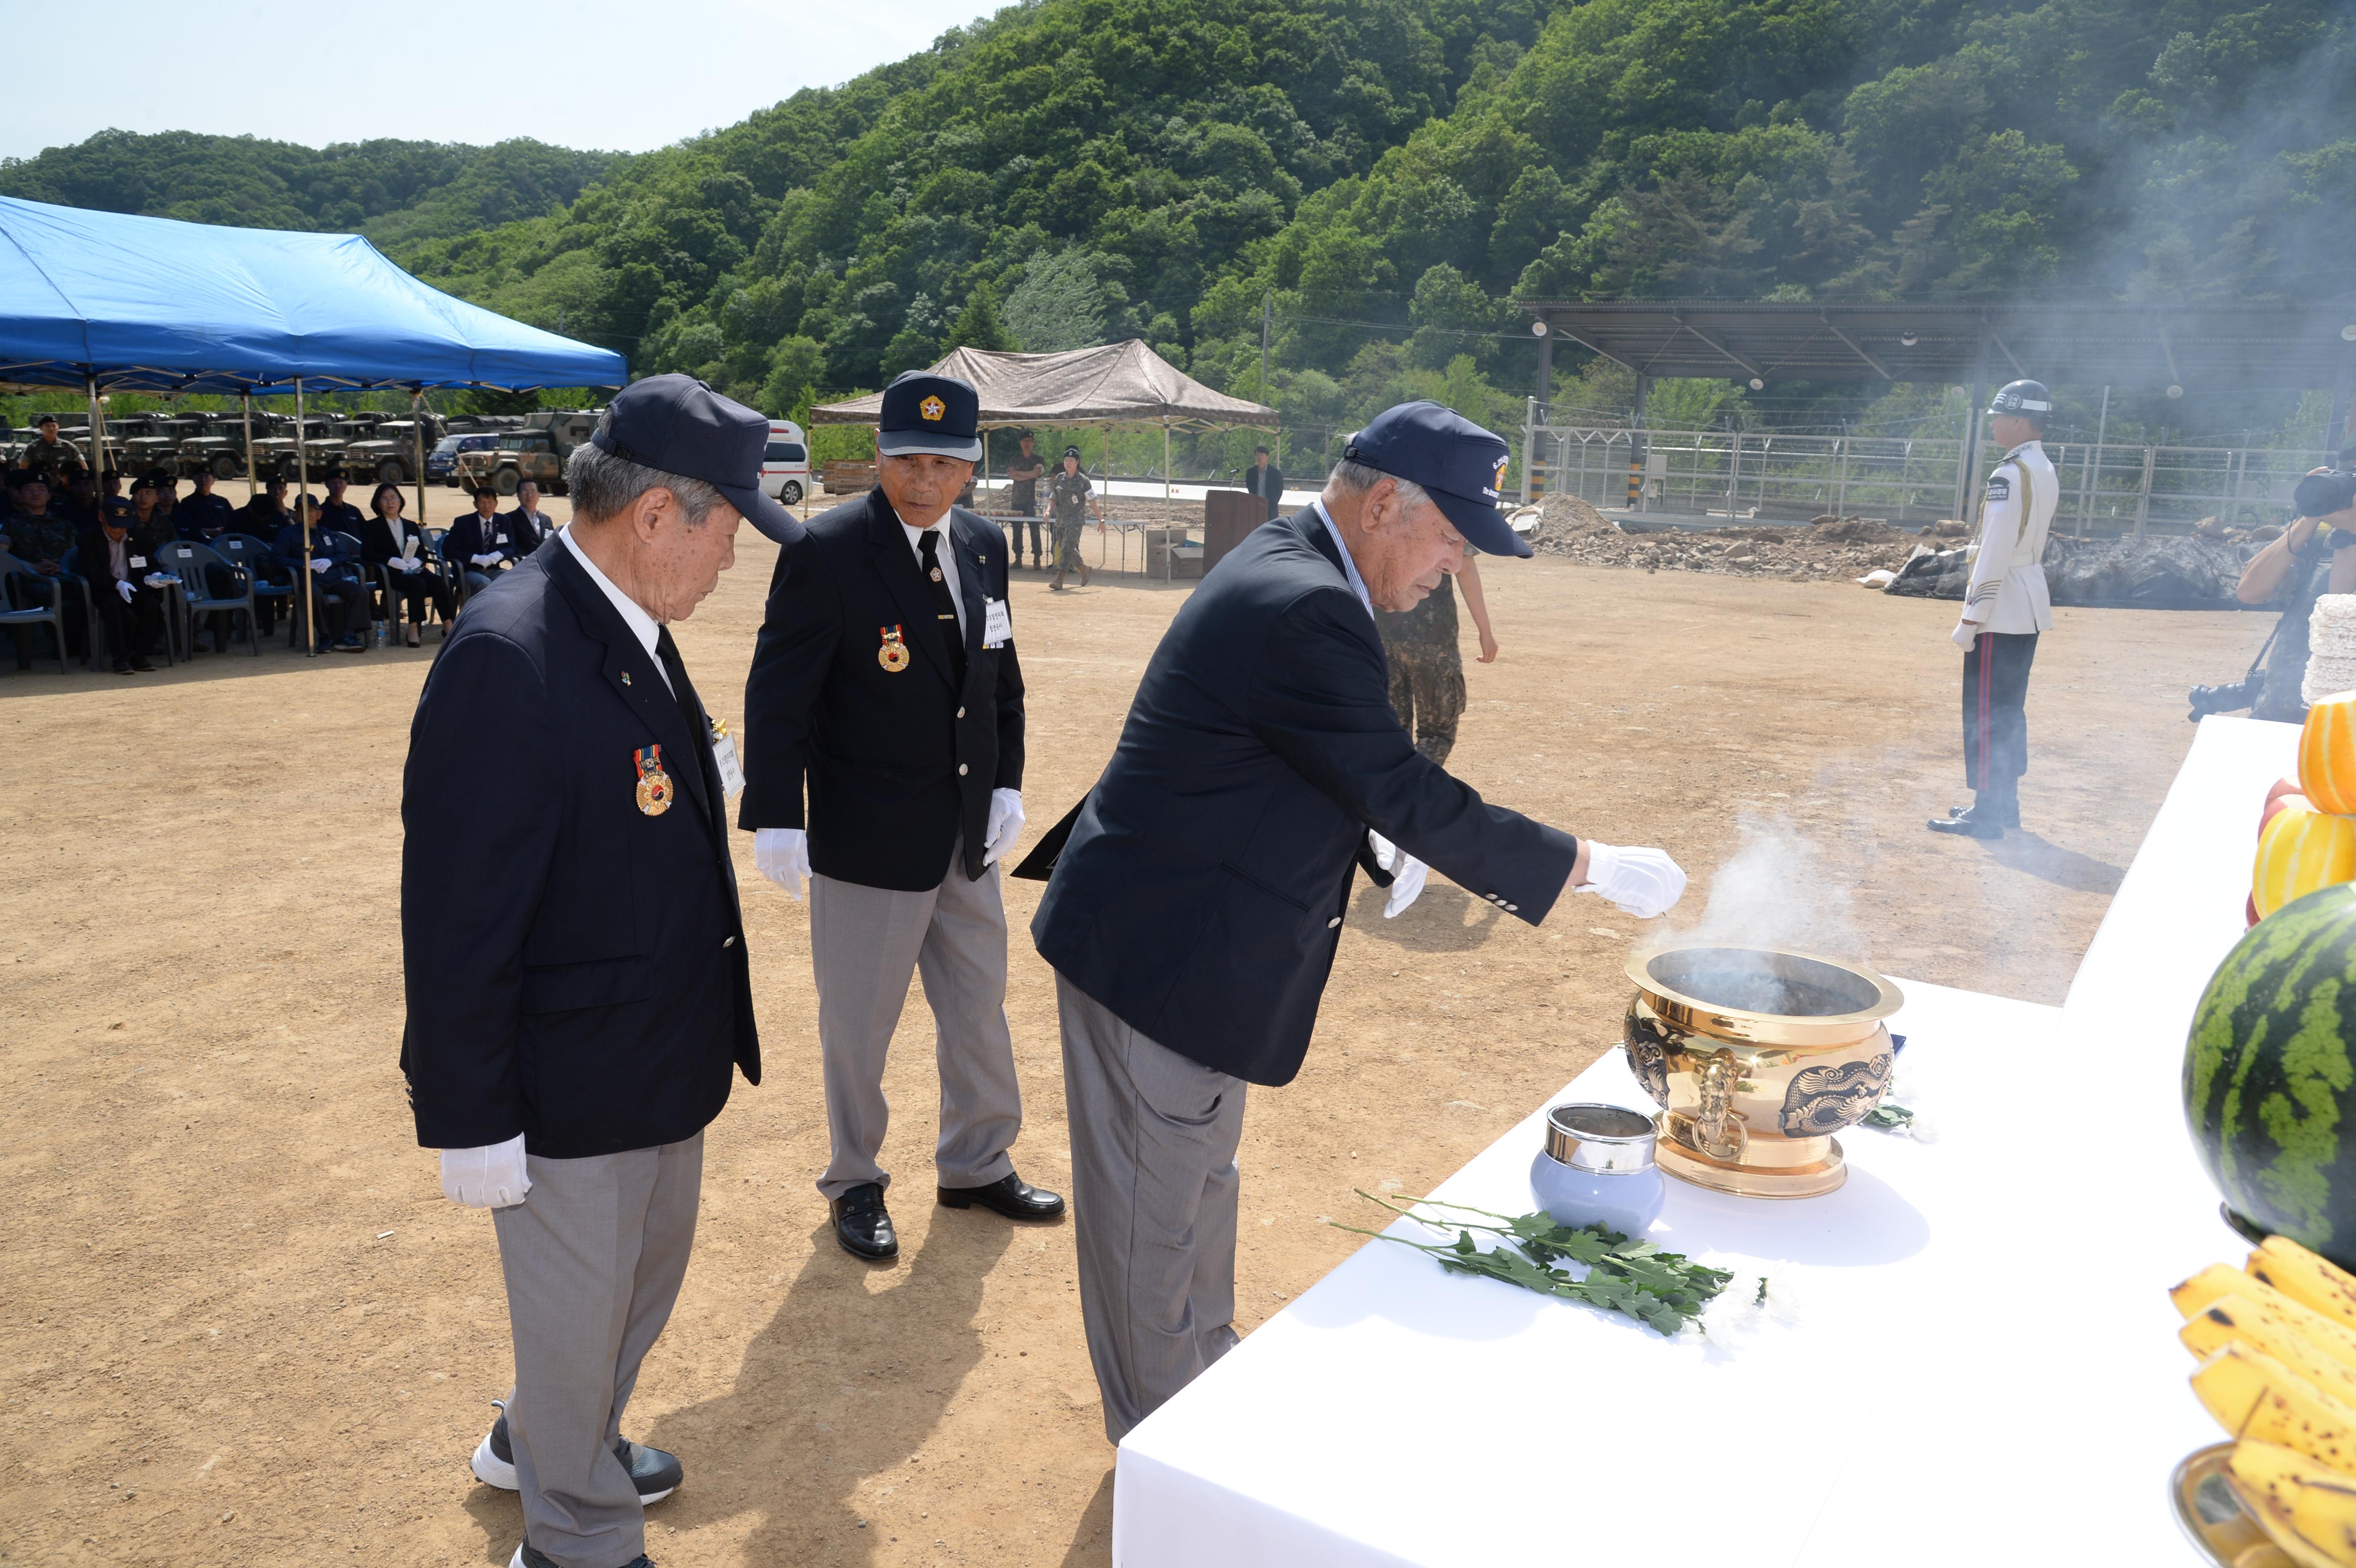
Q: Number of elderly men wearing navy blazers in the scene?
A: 3